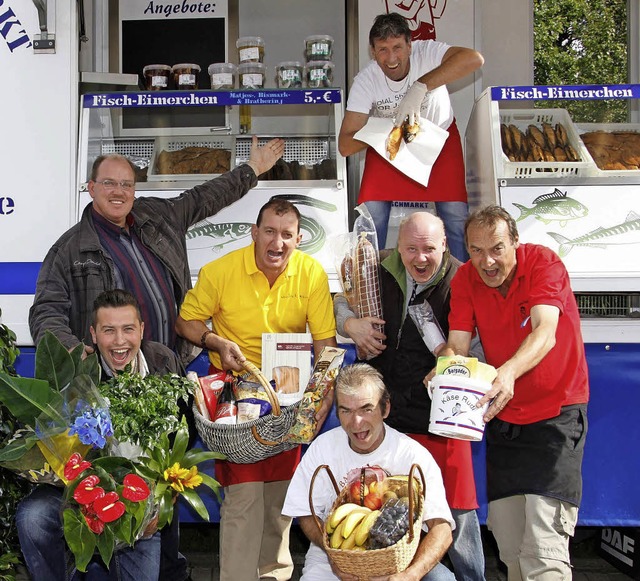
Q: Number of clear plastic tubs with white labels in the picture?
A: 8